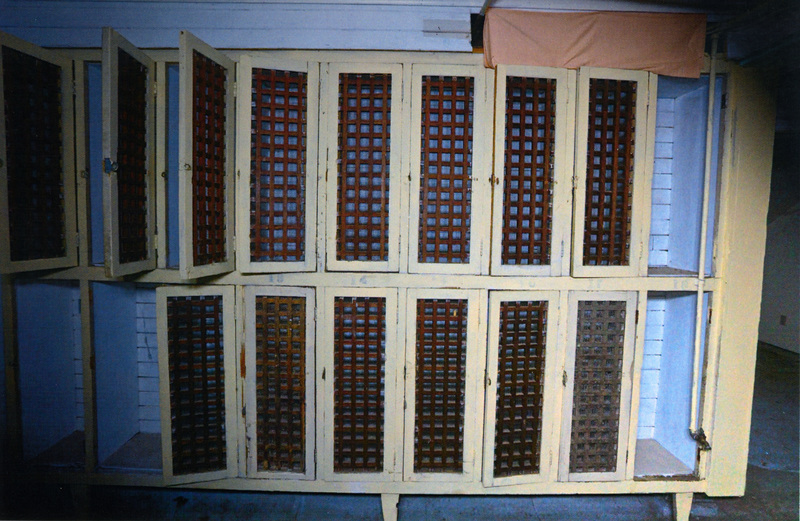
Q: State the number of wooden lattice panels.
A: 14